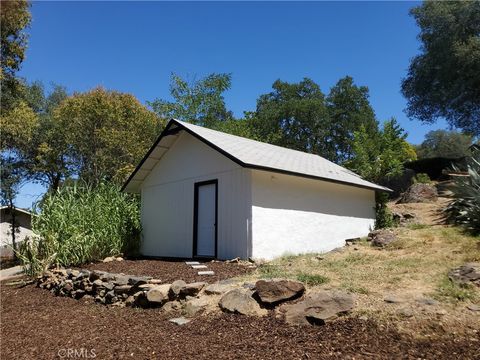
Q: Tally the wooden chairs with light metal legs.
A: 0